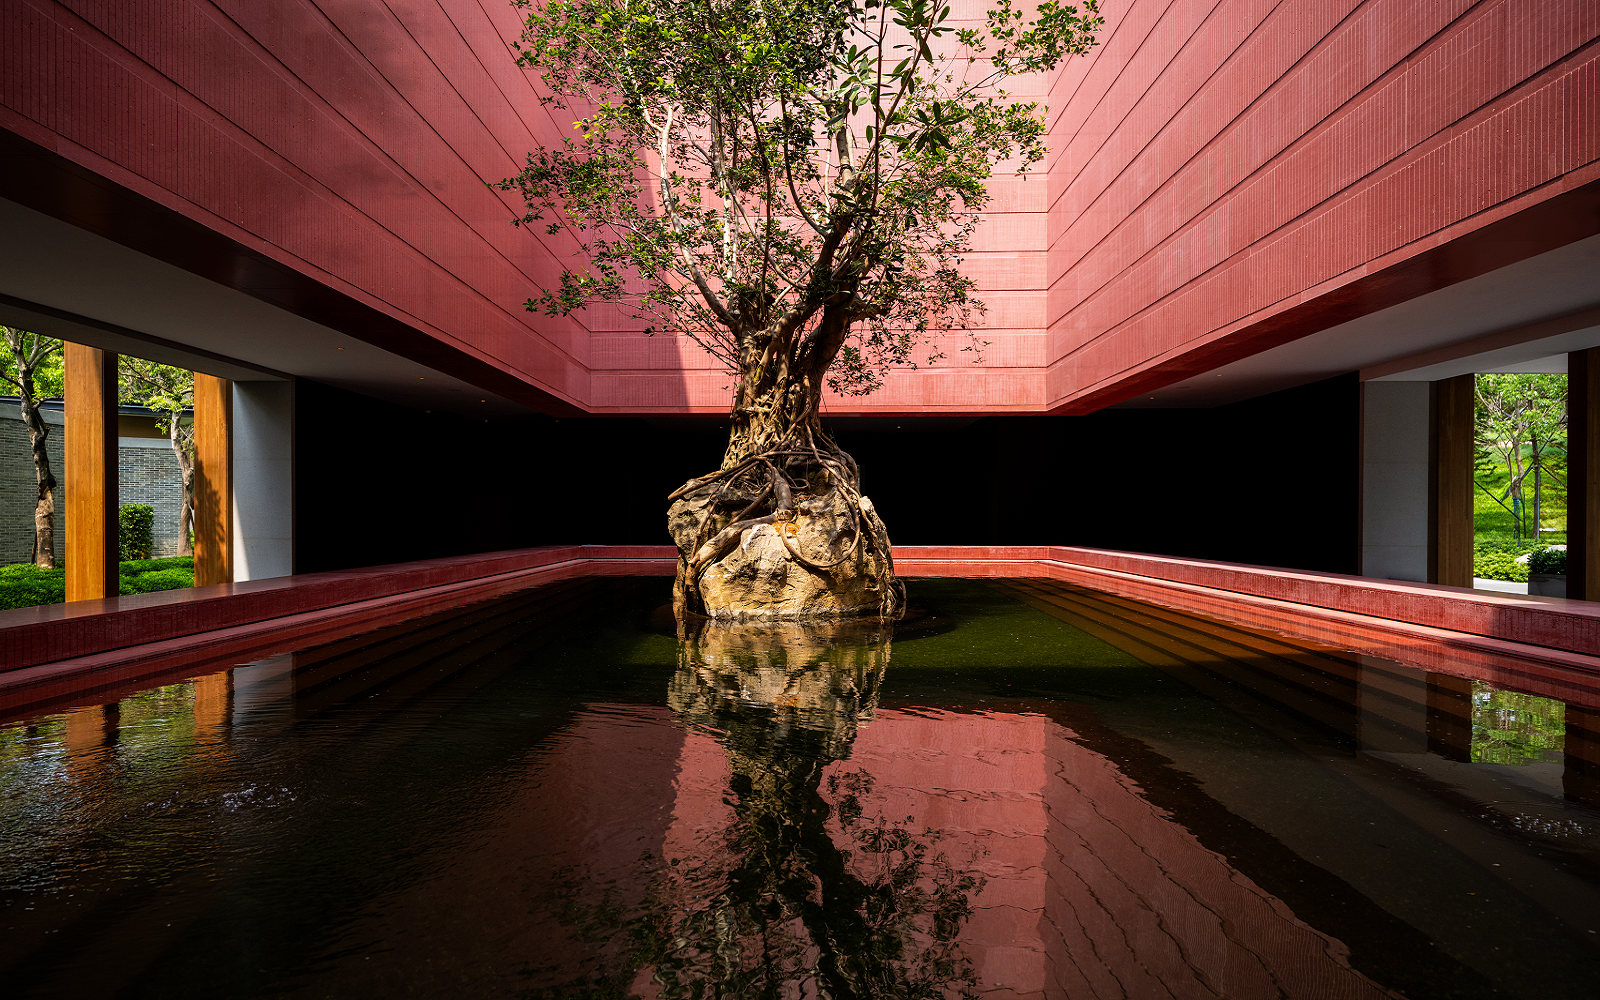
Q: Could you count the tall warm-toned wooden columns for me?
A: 4